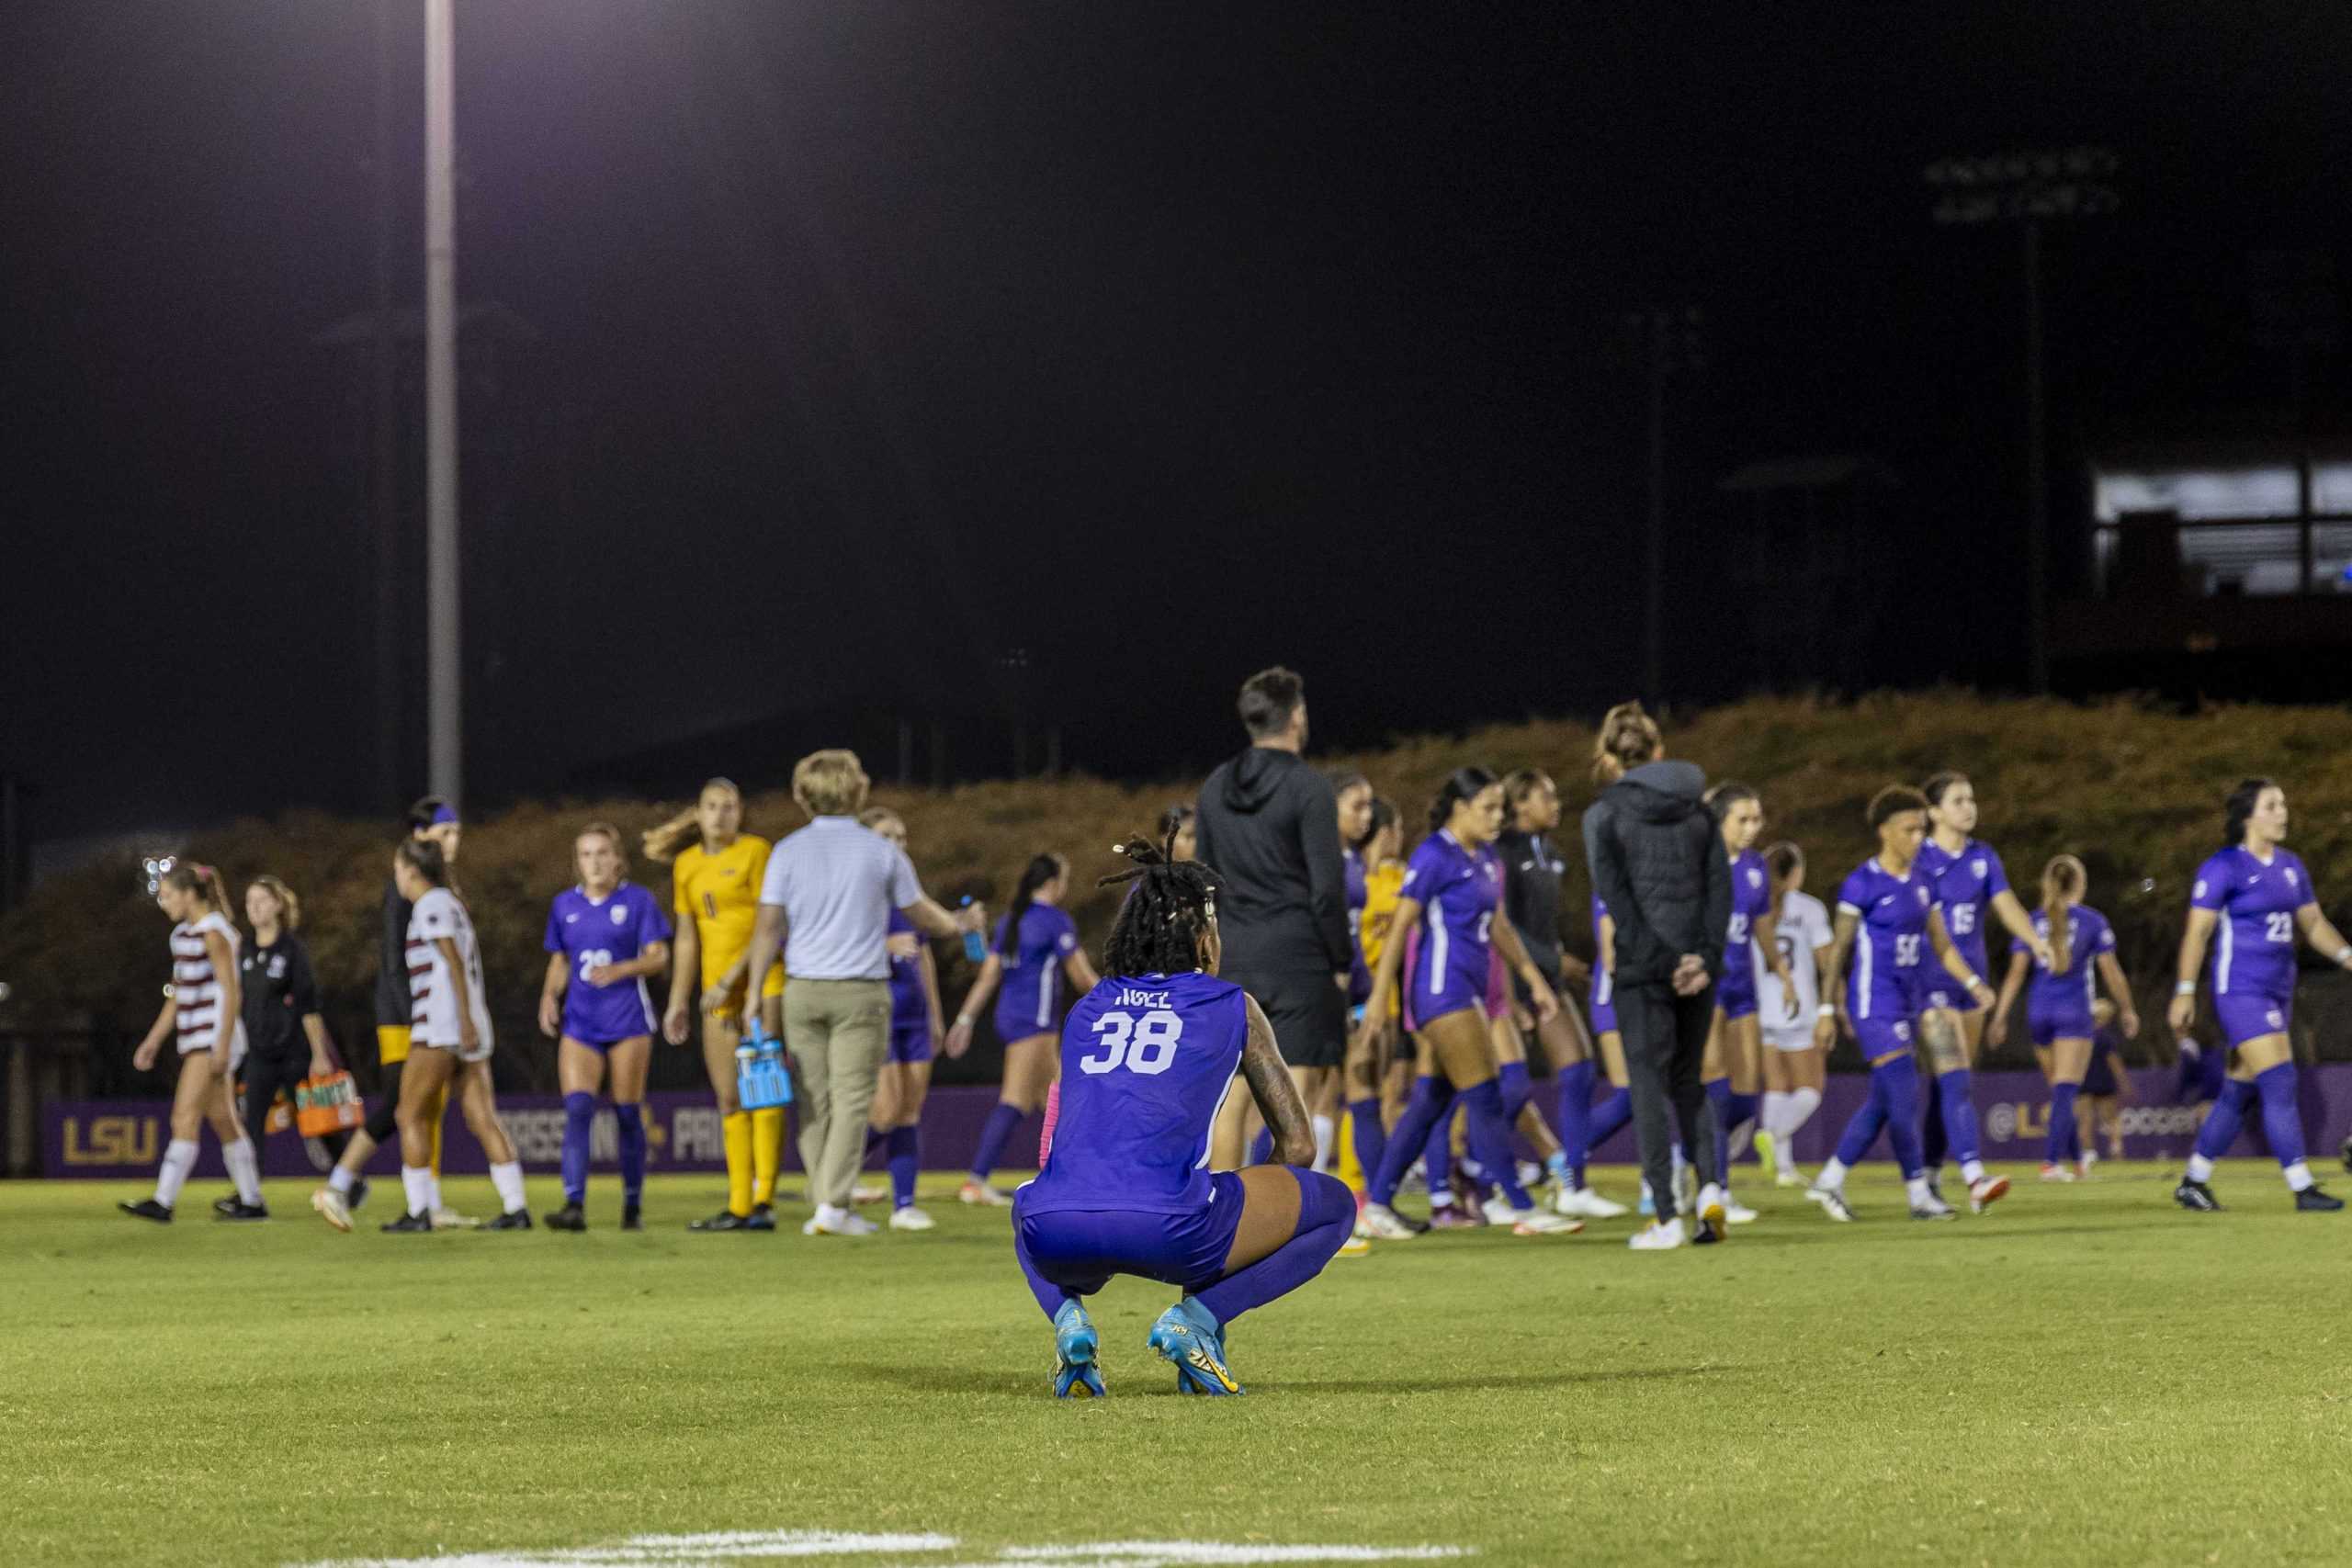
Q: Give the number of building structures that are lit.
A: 1